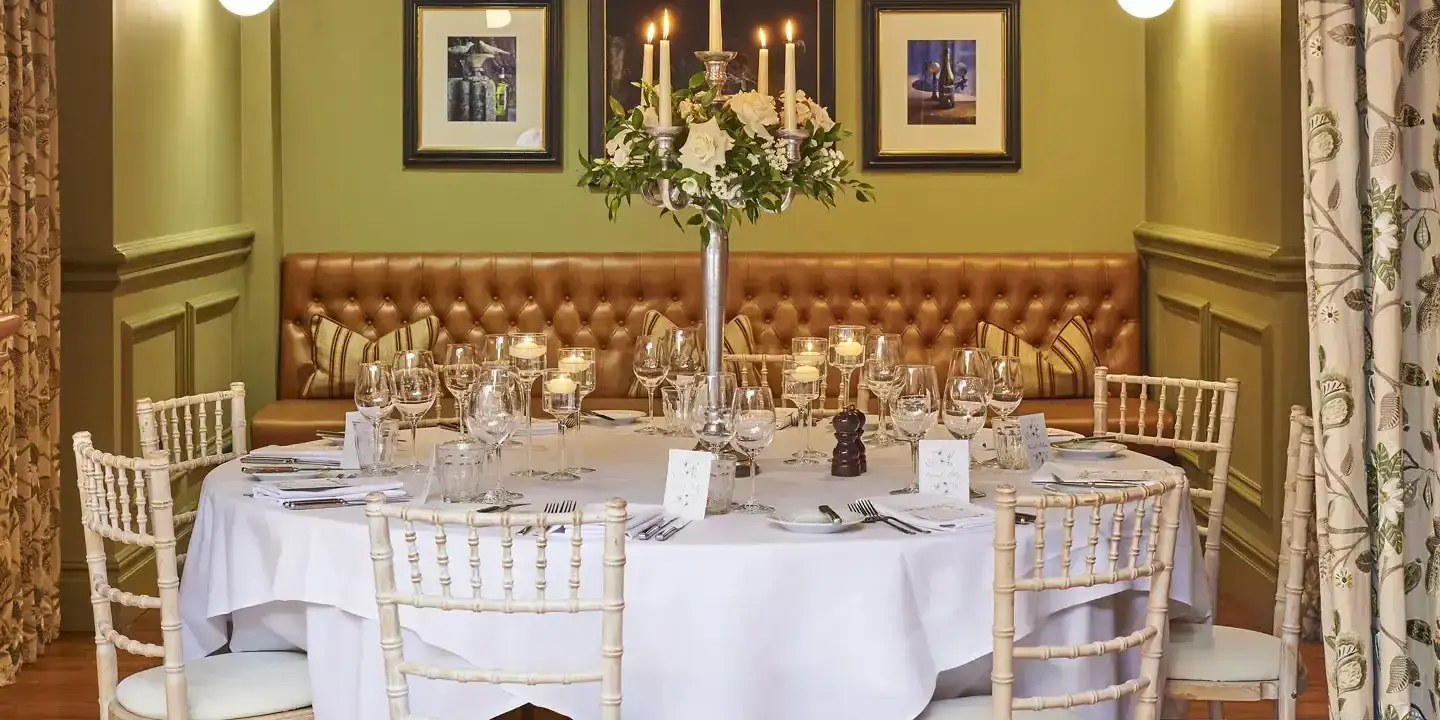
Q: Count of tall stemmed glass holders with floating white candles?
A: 6